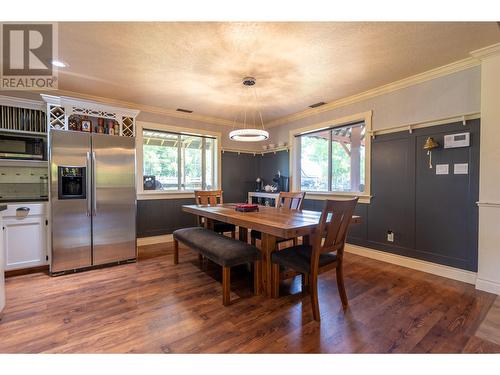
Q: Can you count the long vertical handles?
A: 2